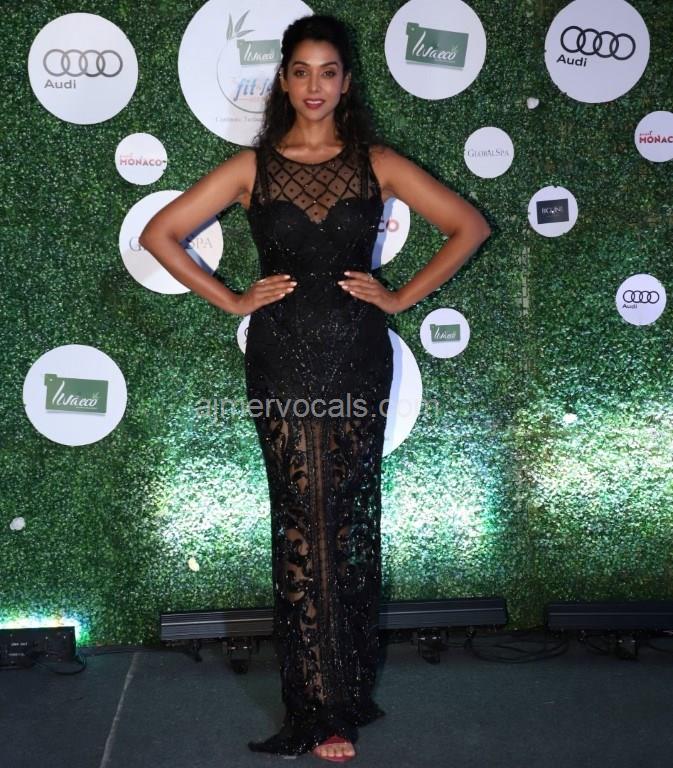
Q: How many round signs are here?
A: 15